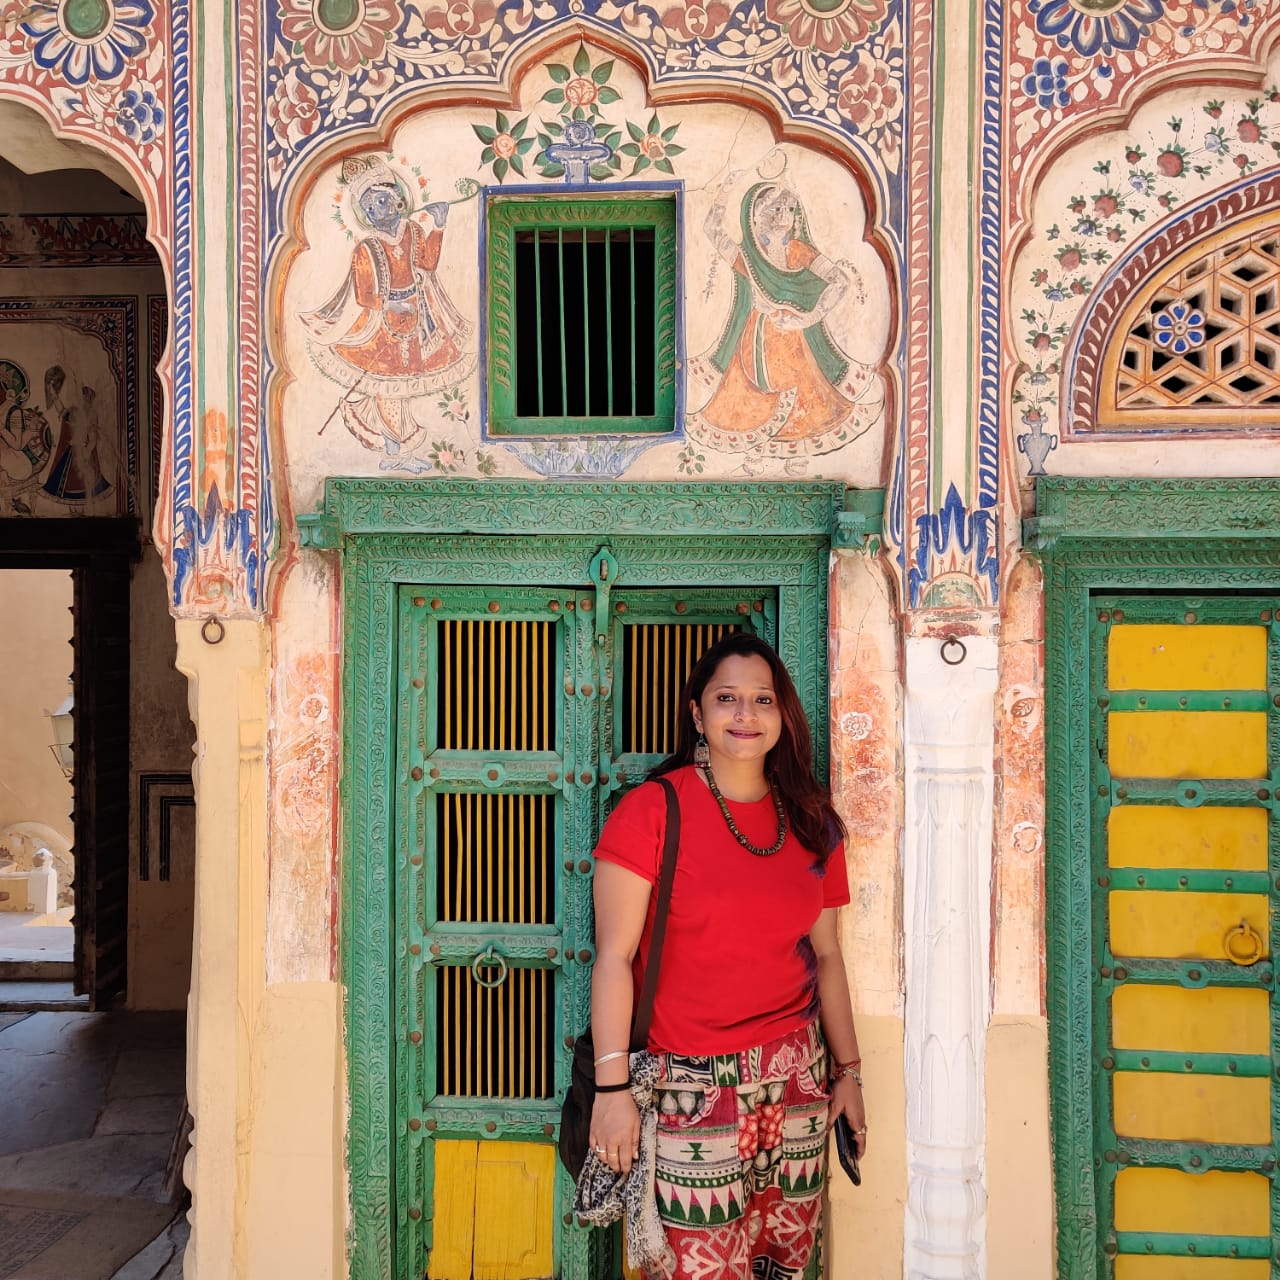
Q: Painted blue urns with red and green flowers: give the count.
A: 1